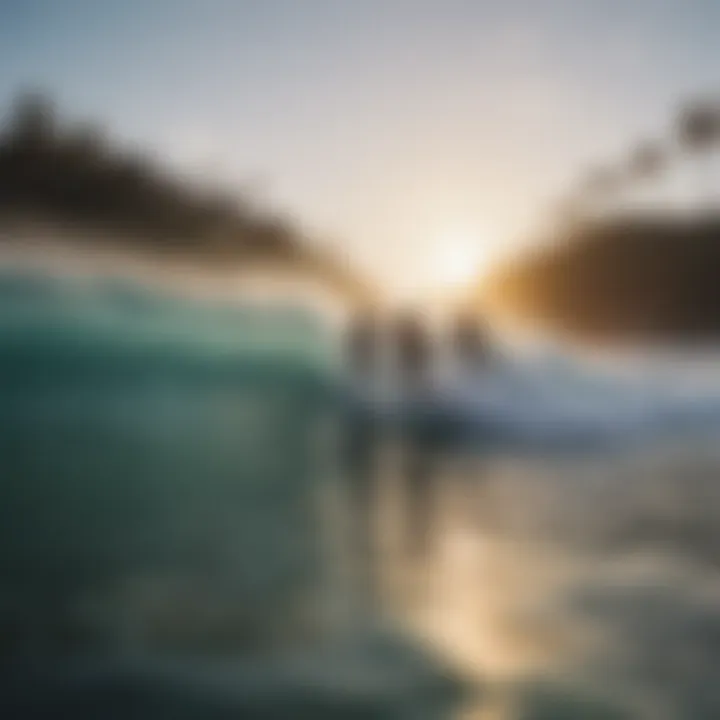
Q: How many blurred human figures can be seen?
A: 3